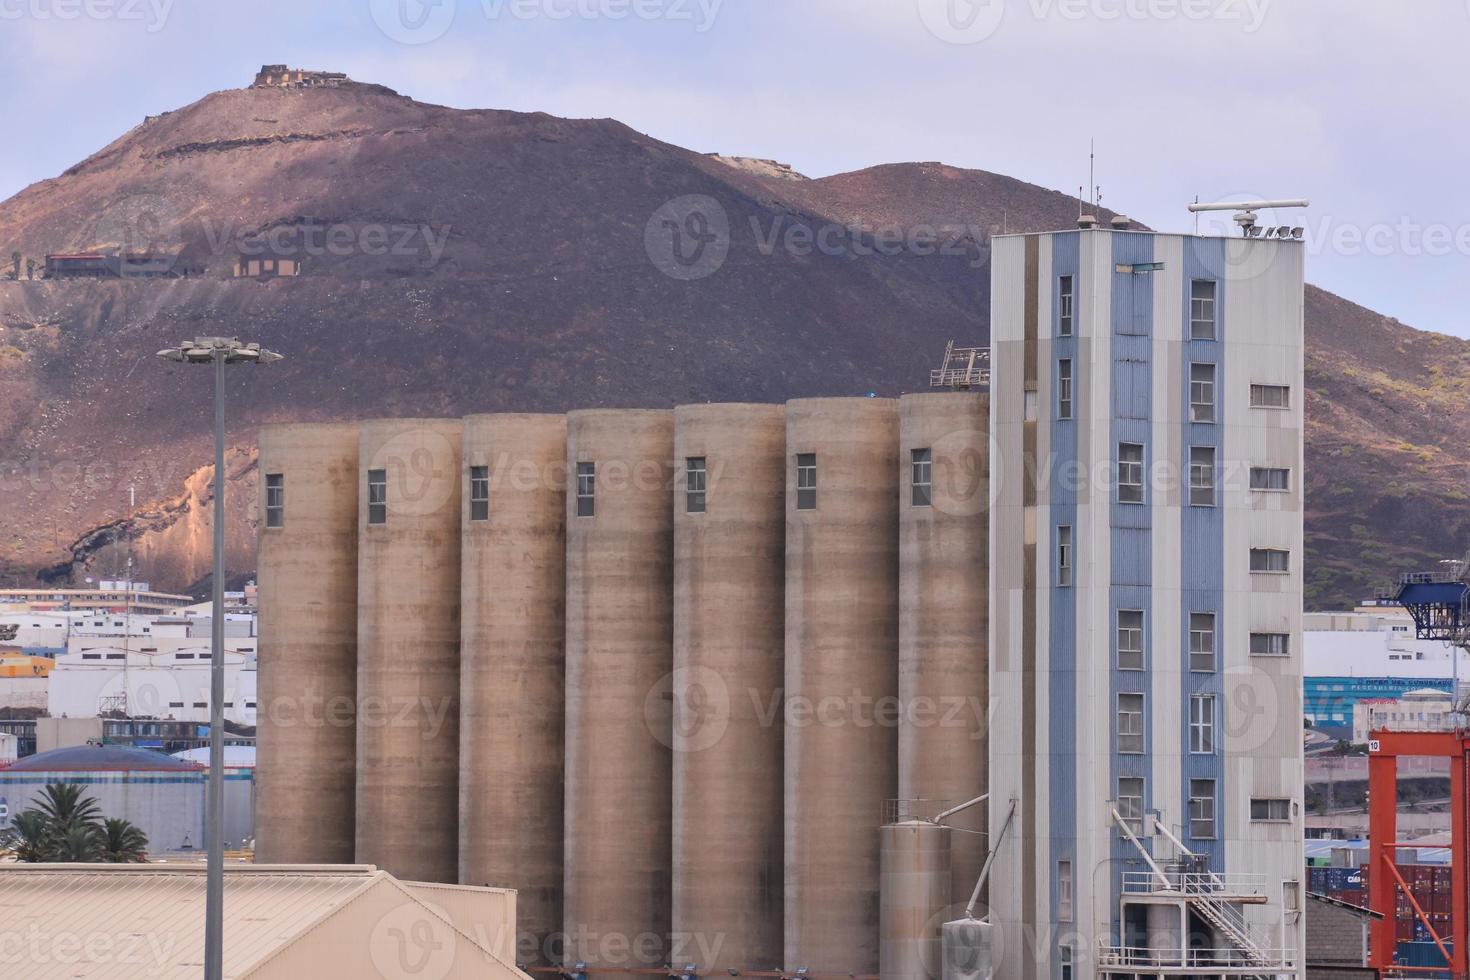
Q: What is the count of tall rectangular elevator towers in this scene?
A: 1